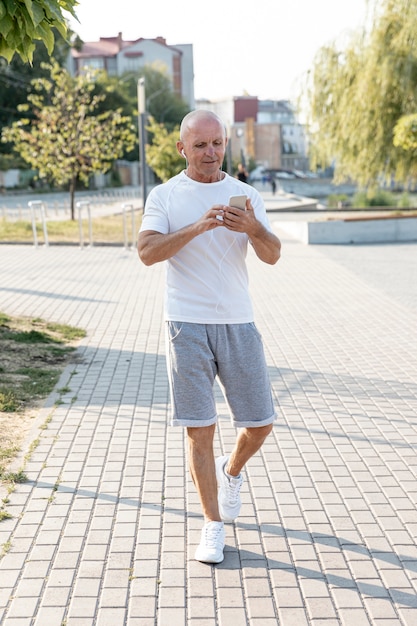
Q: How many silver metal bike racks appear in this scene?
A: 3